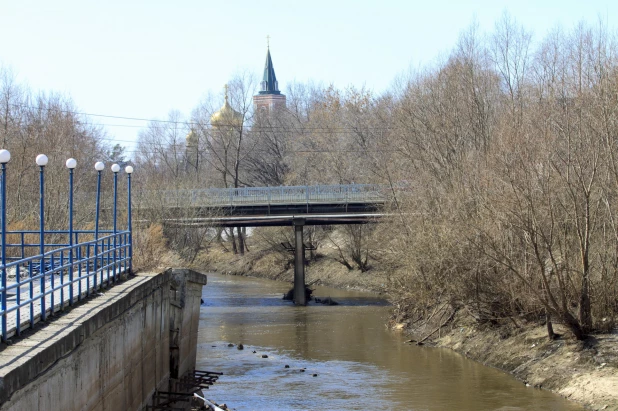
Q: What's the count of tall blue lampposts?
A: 6